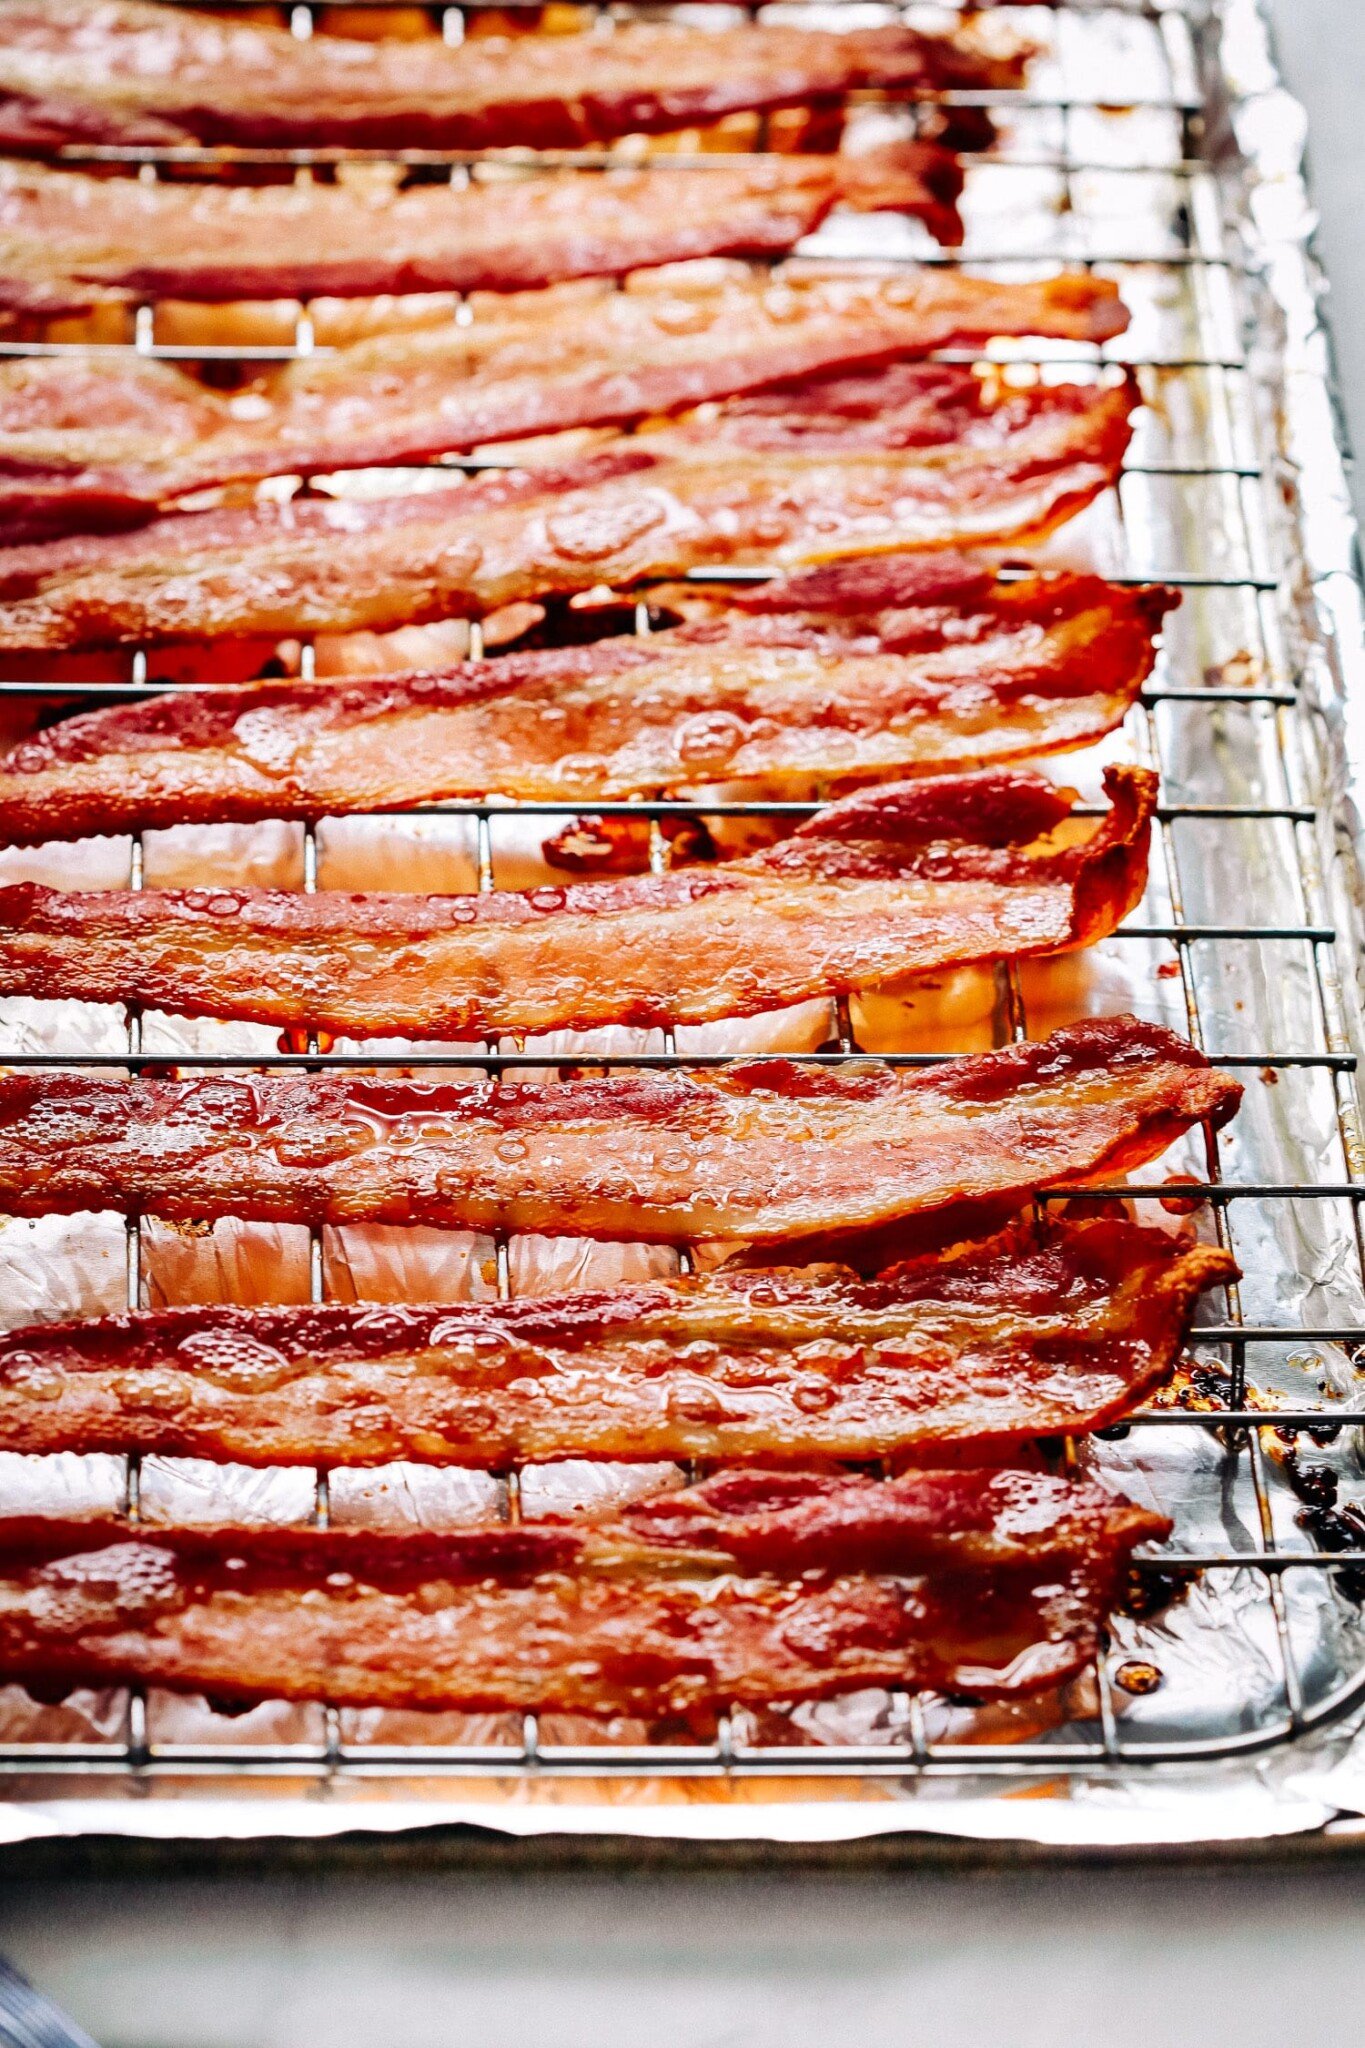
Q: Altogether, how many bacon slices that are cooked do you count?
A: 9